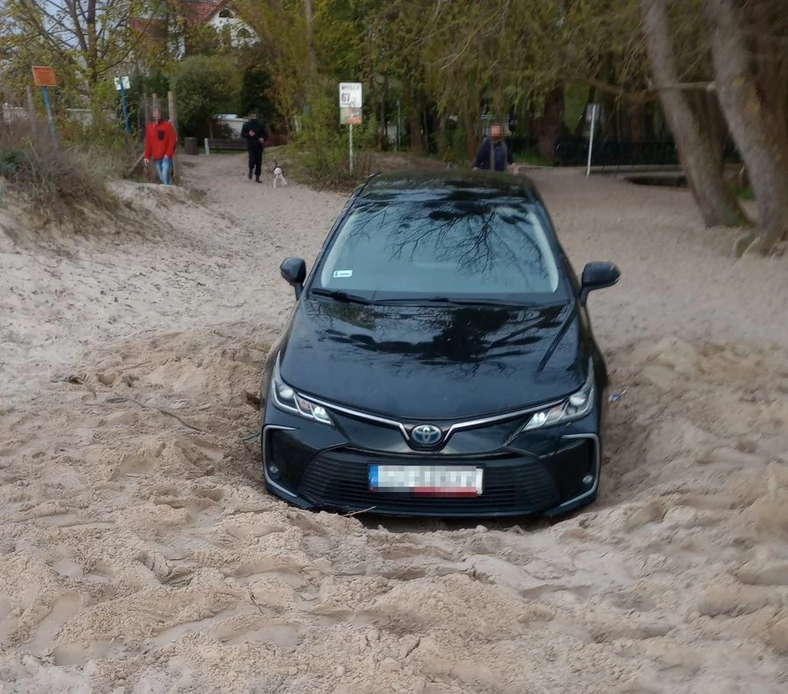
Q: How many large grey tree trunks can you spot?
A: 2